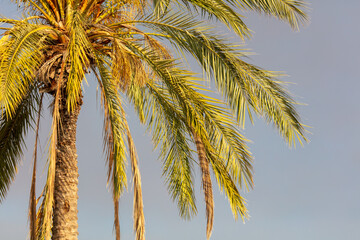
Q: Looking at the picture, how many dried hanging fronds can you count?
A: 5